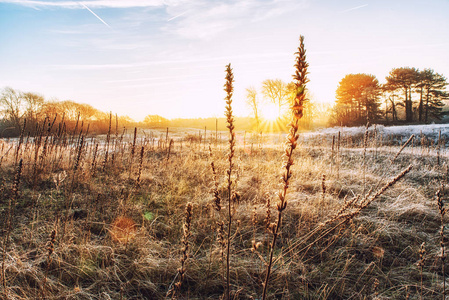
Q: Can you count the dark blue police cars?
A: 0